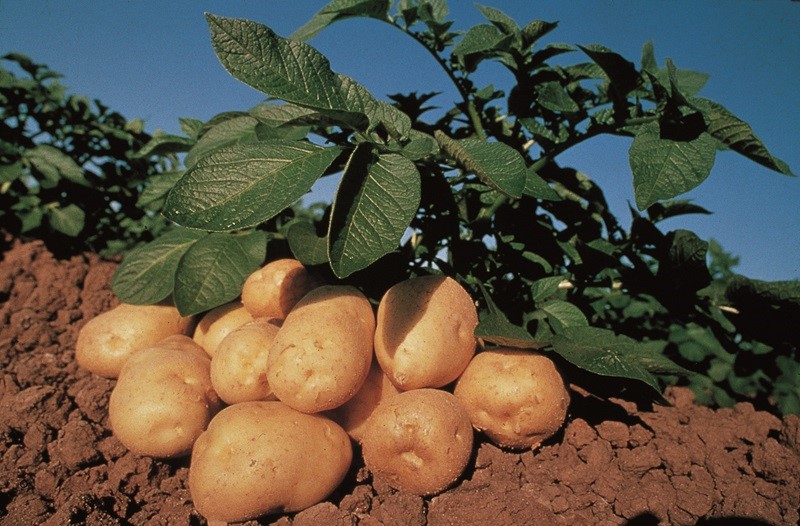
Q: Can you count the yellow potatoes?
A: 11